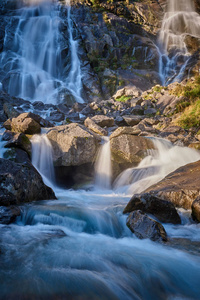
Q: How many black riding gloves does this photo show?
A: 0